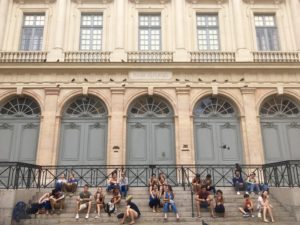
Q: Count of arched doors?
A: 5